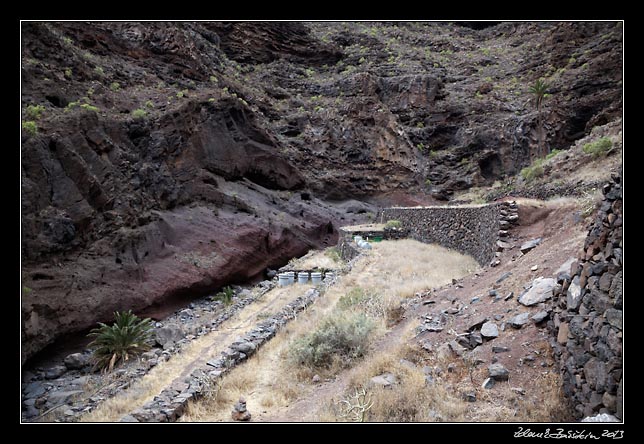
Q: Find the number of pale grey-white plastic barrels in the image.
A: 5